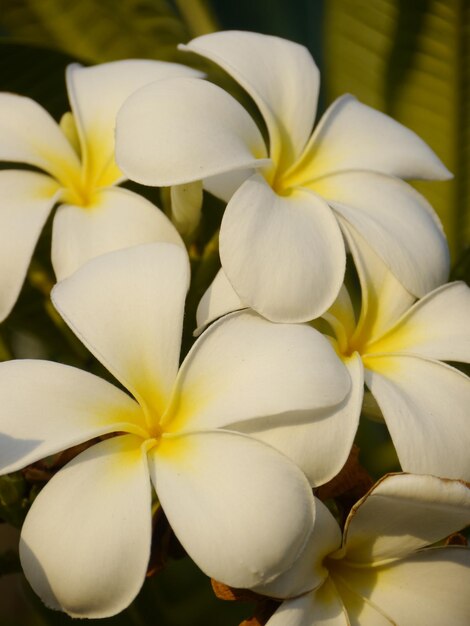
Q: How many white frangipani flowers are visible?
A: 5